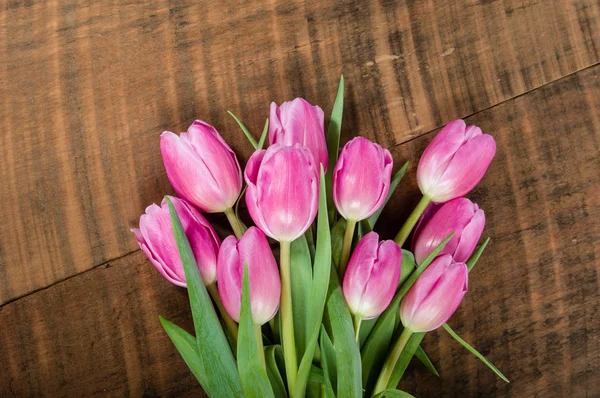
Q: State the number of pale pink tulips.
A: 10